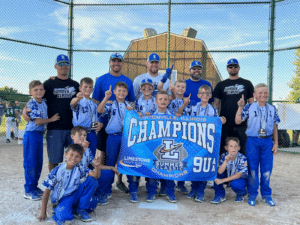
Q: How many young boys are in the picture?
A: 11